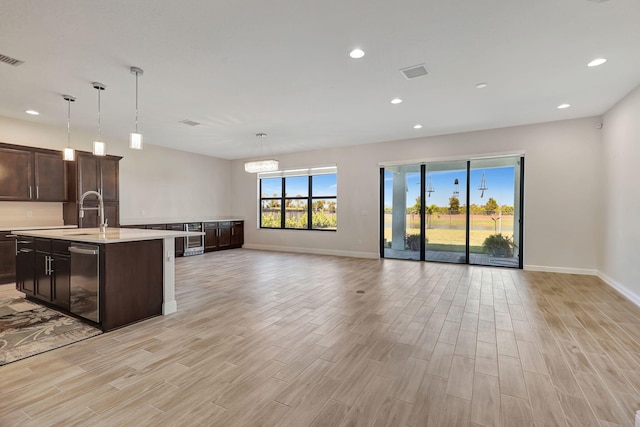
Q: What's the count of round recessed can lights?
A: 6